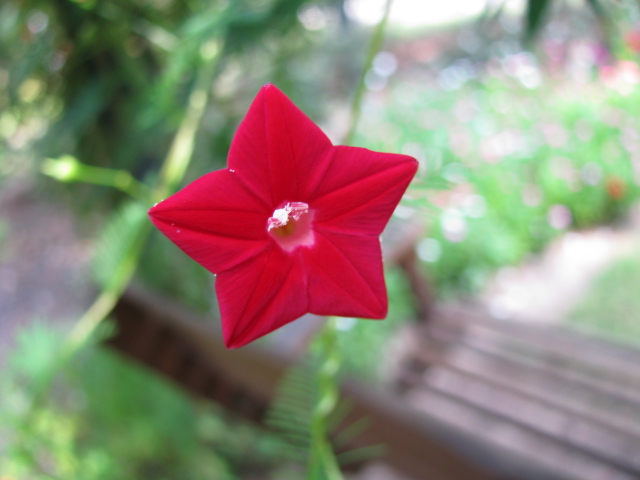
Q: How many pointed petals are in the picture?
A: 5